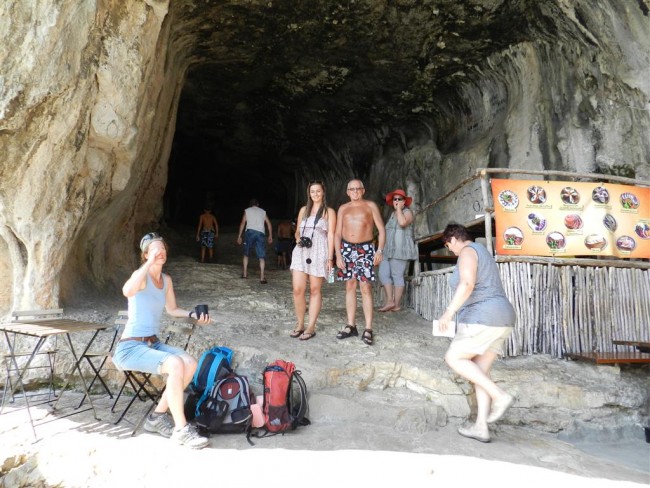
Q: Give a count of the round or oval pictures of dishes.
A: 13